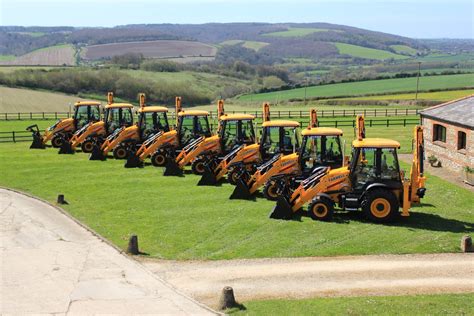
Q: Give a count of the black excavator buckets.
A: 8